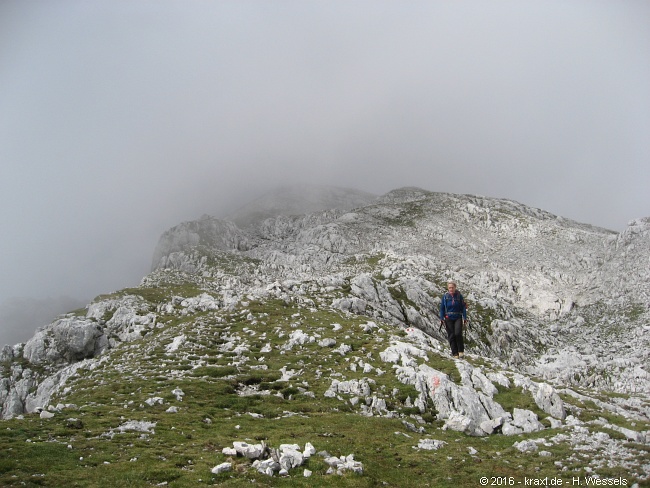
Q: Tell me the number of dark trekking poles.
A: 2